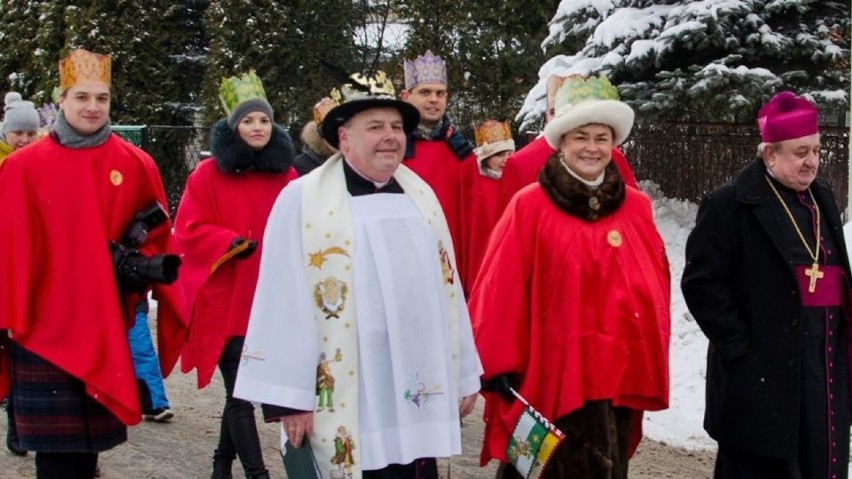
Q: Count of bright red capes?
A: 6